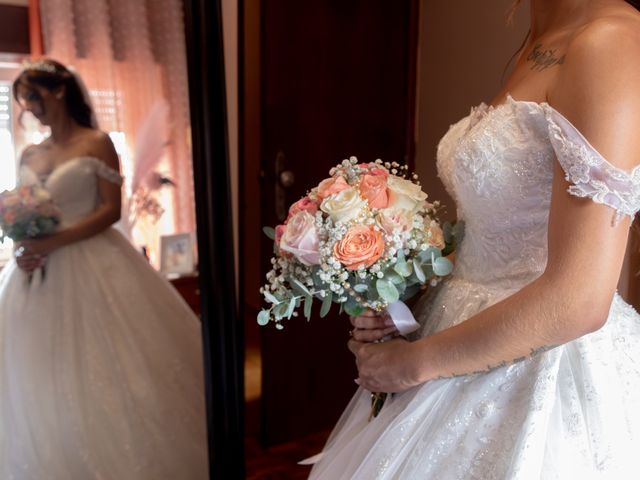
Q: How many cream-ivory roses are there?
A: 2